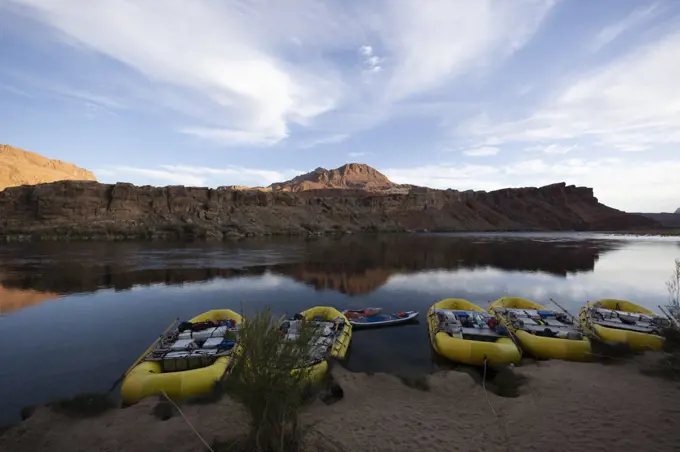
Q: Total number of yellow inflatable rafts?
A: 5